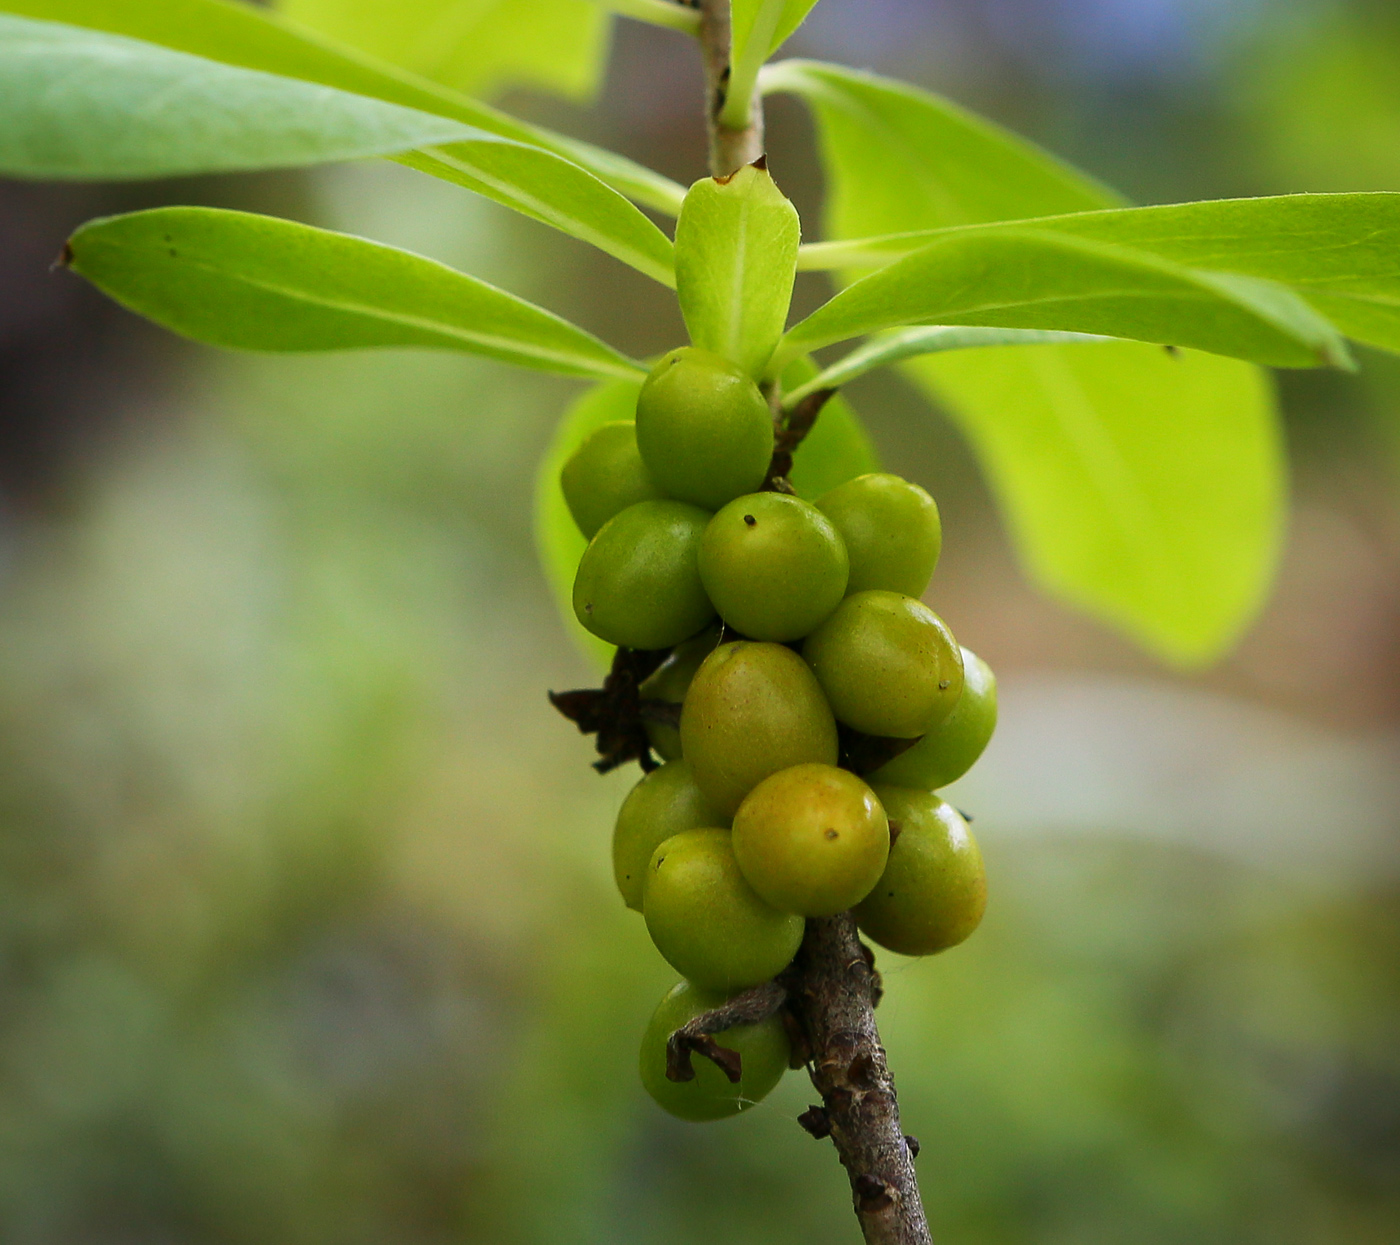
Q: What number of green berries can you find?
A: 14